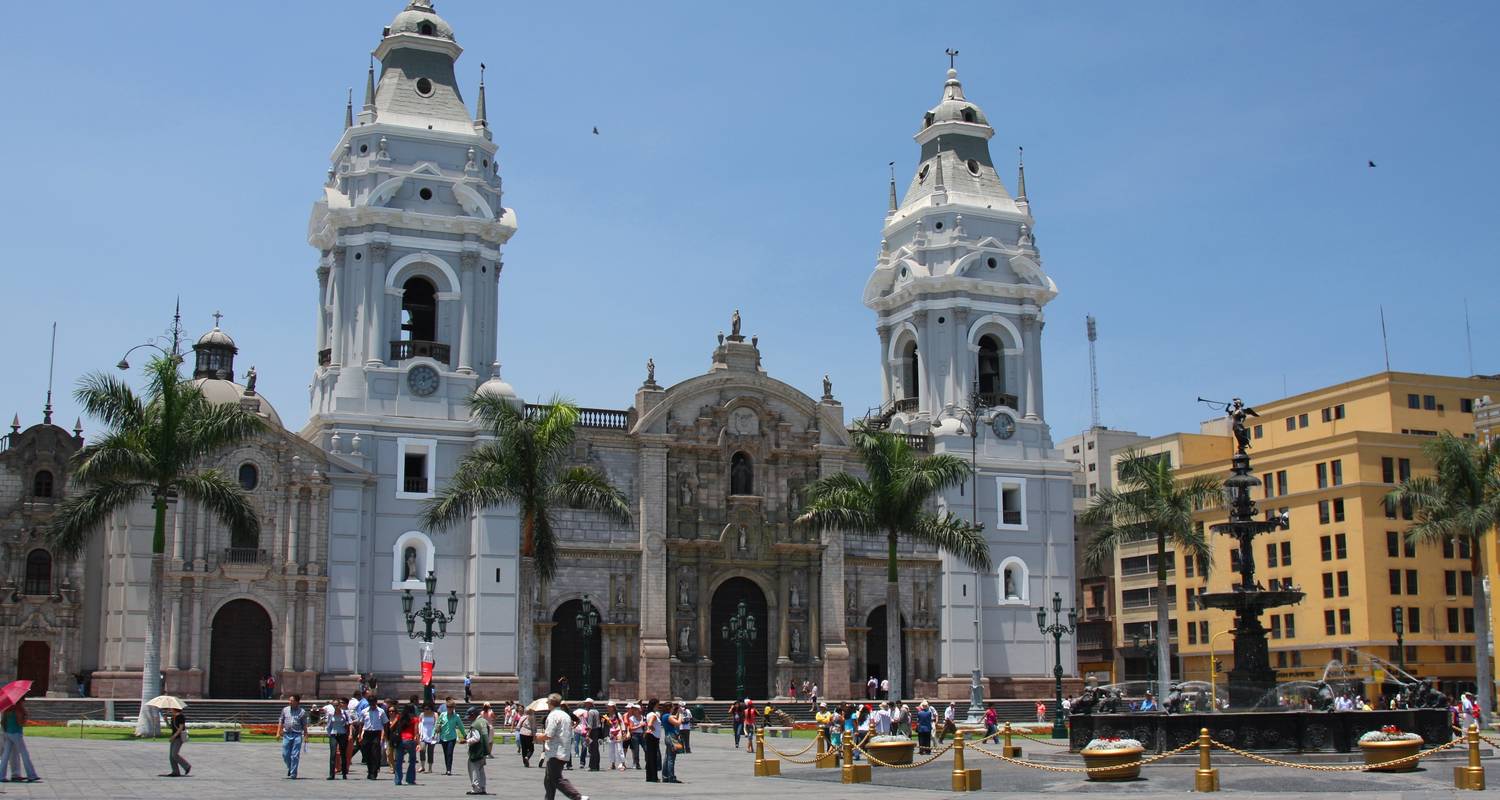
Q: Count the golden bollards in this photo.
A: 8